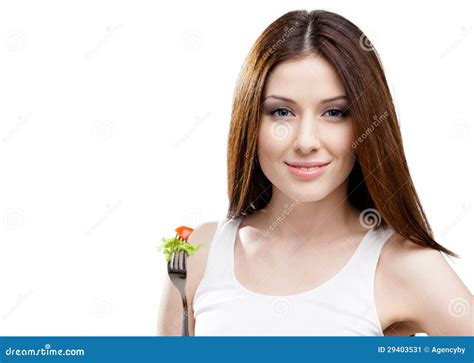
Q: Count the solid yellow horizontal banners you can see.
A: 0